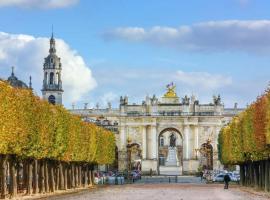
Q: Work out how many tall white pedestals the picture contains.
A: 1